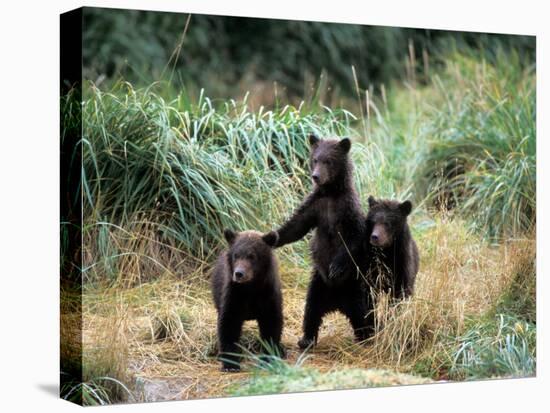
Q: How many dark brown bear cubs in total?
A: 3